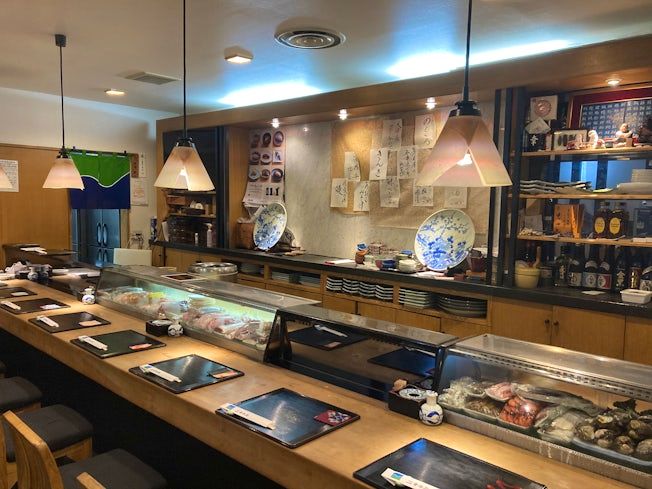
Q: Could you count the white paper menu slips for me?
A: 10